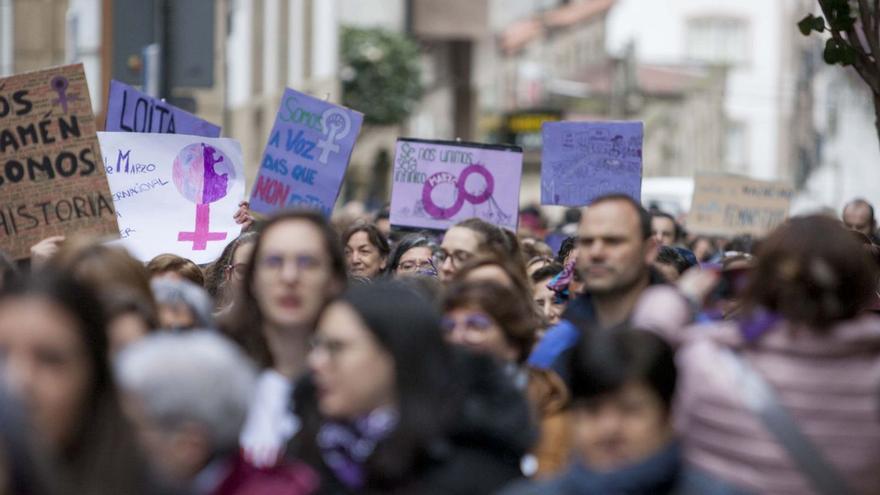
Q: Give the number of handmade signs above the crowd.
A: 7